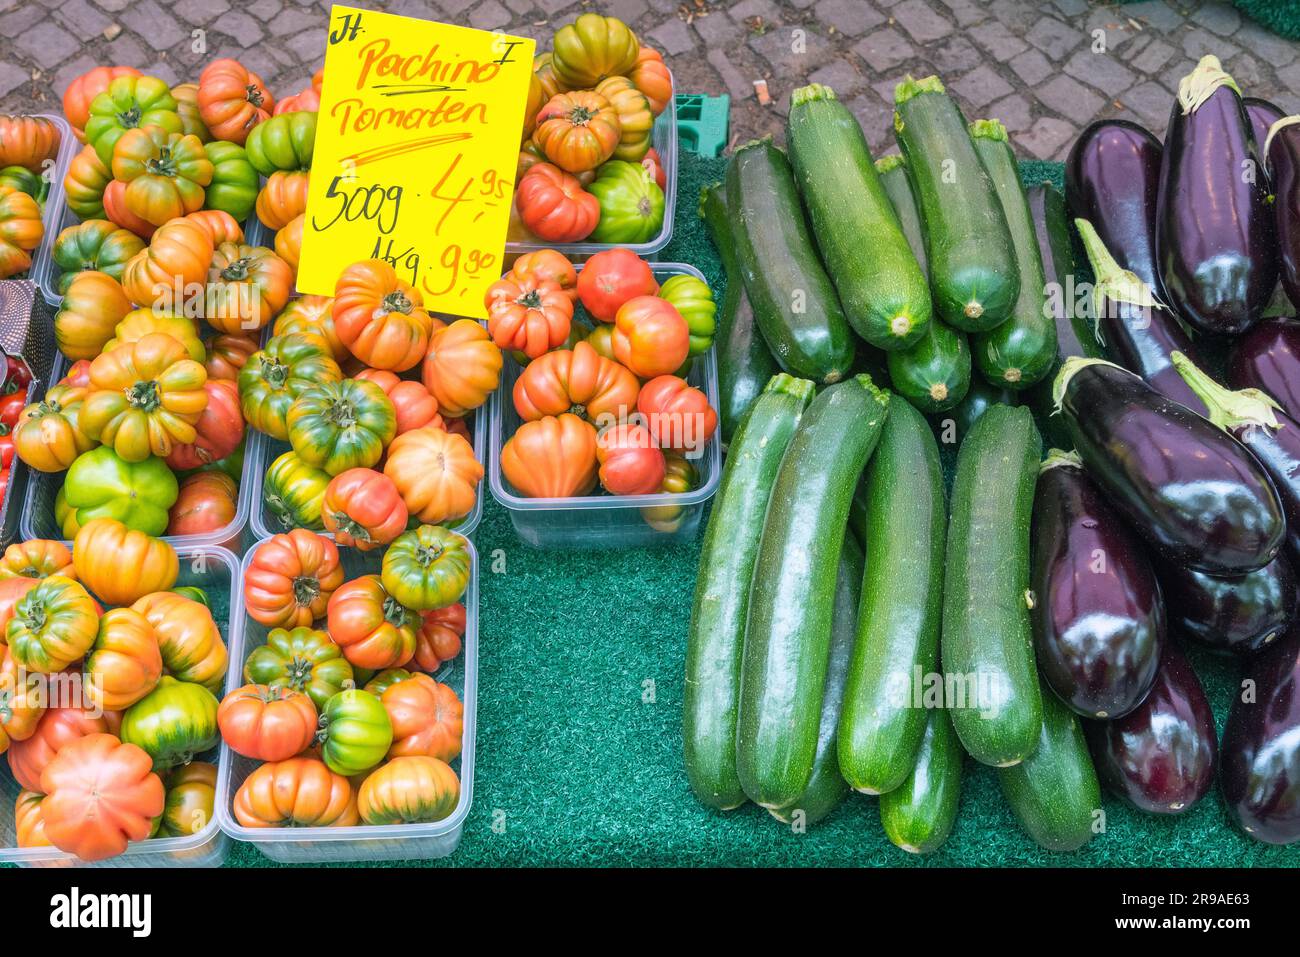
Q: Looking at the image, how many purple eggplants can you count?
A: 12